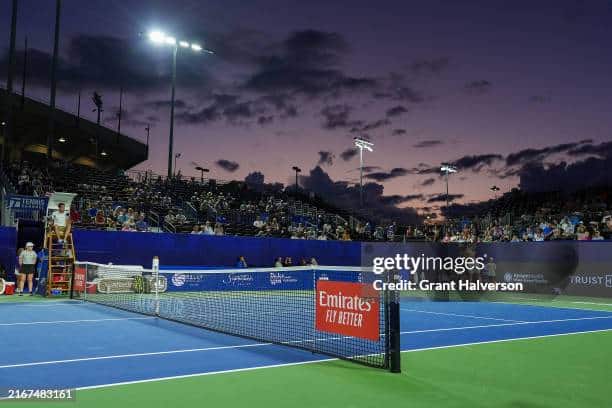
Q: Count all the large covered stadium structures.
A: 1